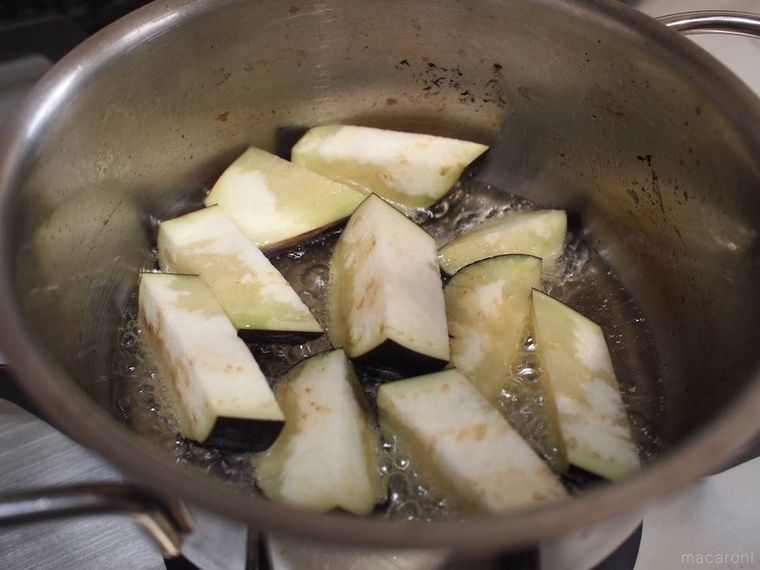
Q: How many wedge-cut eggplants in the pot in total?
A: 10